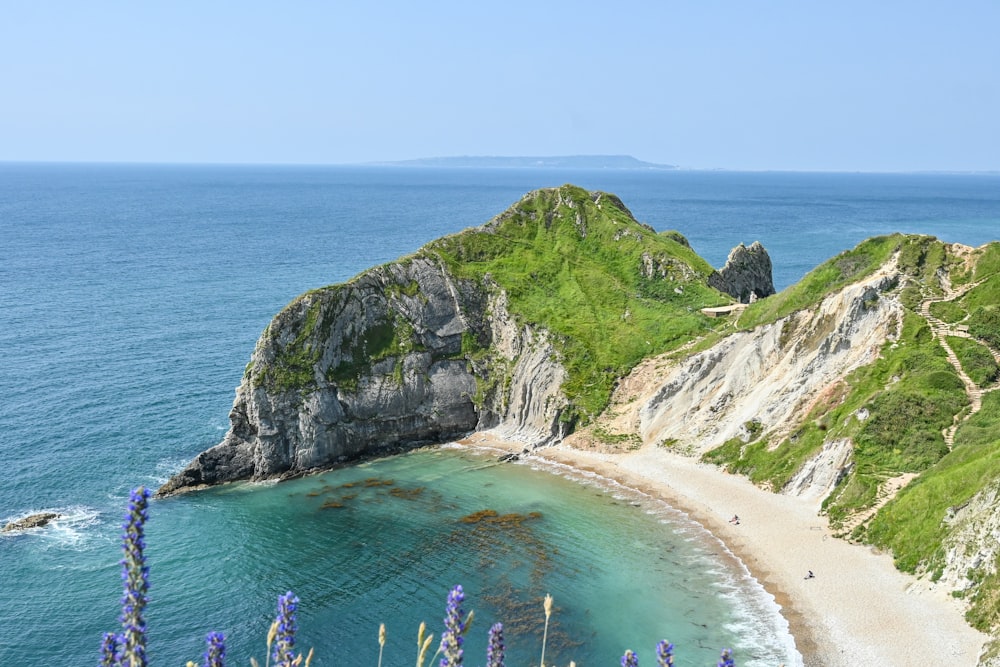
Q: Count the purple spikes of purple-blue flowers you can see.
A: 9